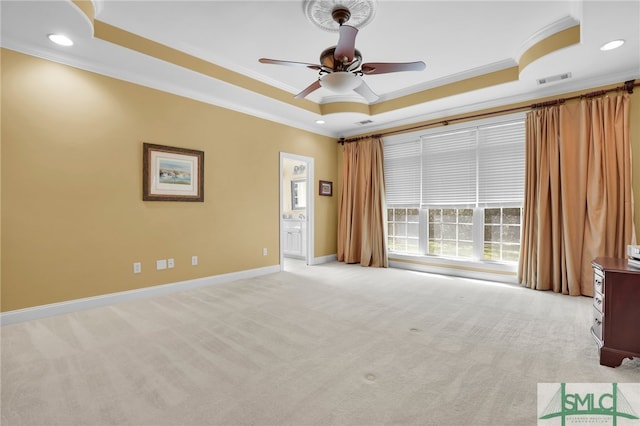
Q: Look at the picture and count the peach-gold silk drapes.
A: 2